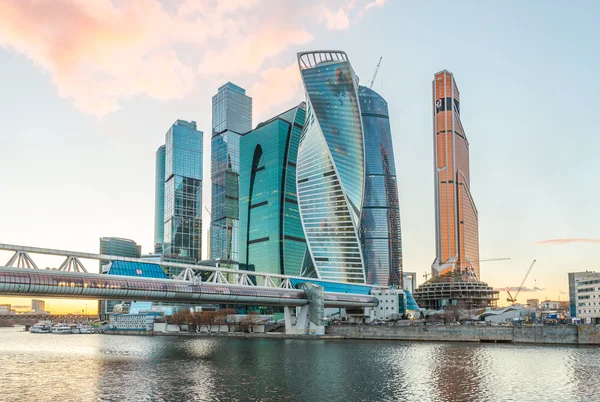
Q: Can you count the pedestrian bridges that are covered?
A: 1